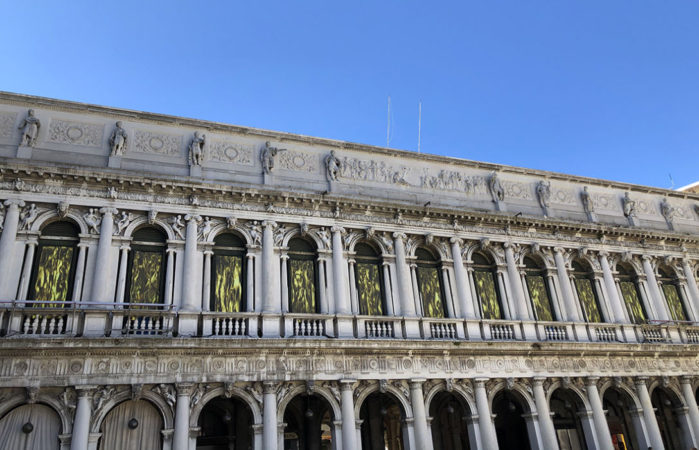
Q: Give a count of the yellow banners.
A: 11